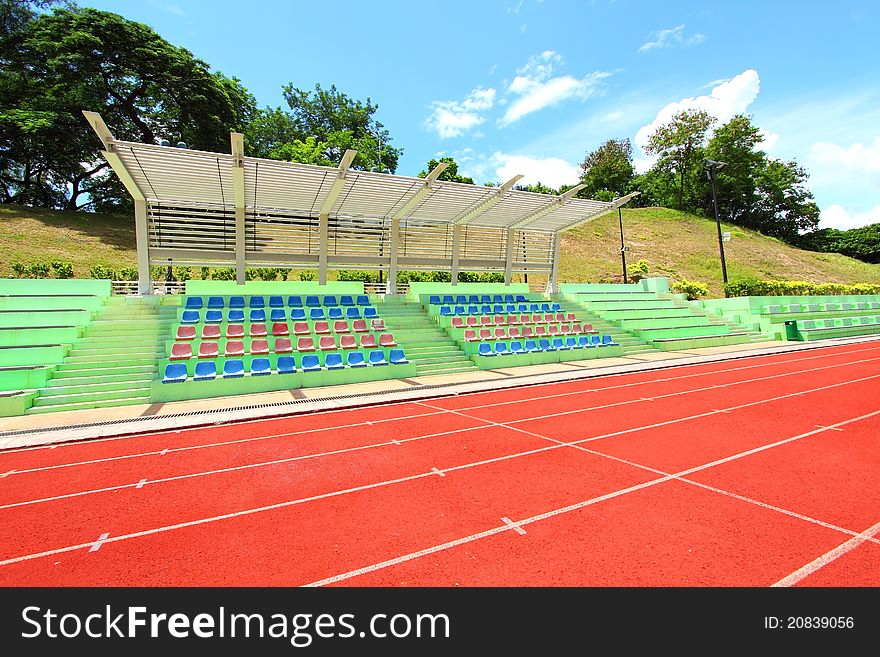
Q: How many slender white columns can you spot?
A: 7